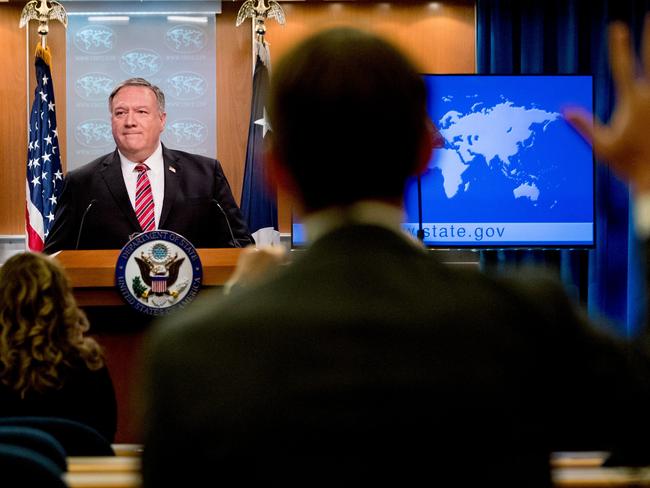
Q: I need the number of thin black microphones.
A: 2